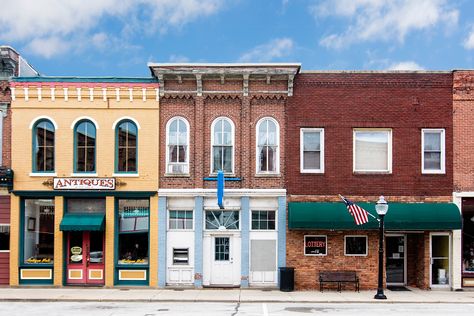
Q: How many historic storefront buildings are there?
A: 3